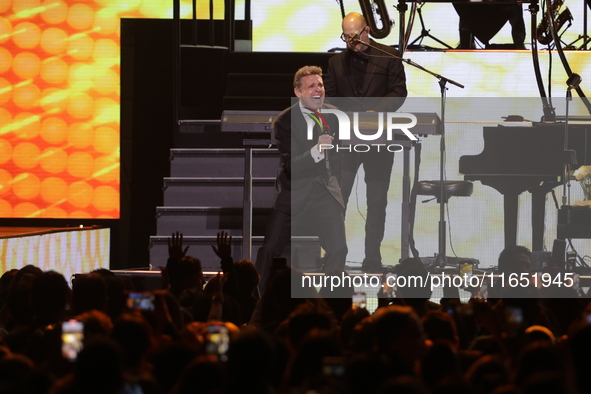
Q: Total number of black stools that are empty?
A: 1